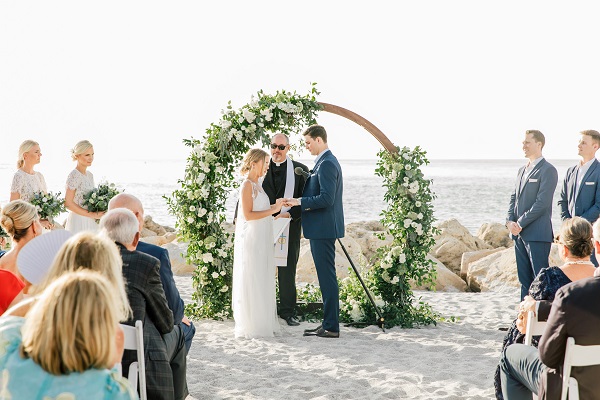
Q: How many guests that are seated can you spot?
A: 7